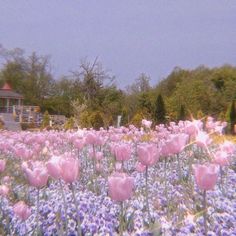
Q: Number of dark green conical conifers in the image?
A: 3